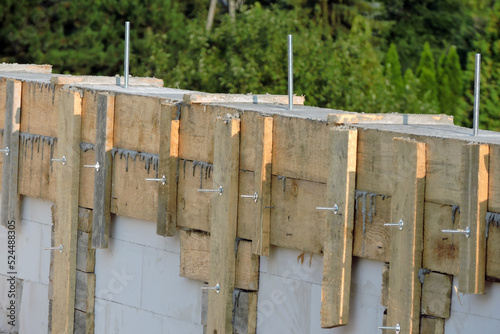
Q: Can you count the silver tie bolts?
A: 12